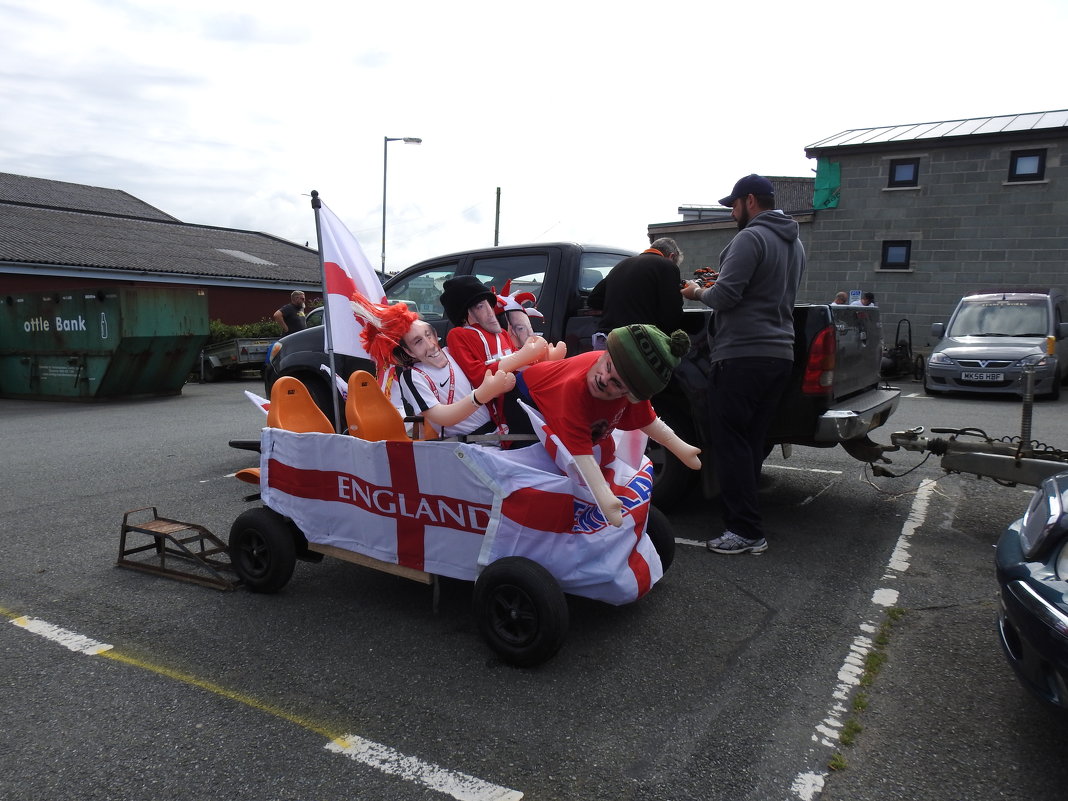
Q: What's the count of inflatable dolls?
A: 4